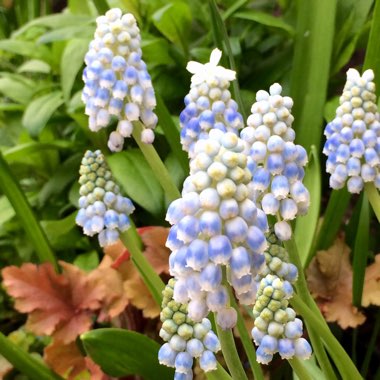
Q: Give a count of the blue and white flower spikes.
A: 9